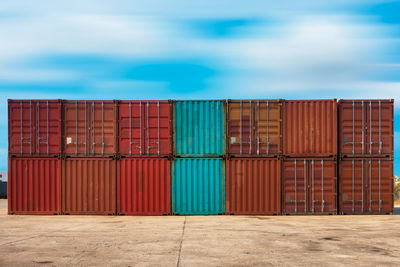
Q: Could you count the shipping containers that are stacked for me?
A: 14